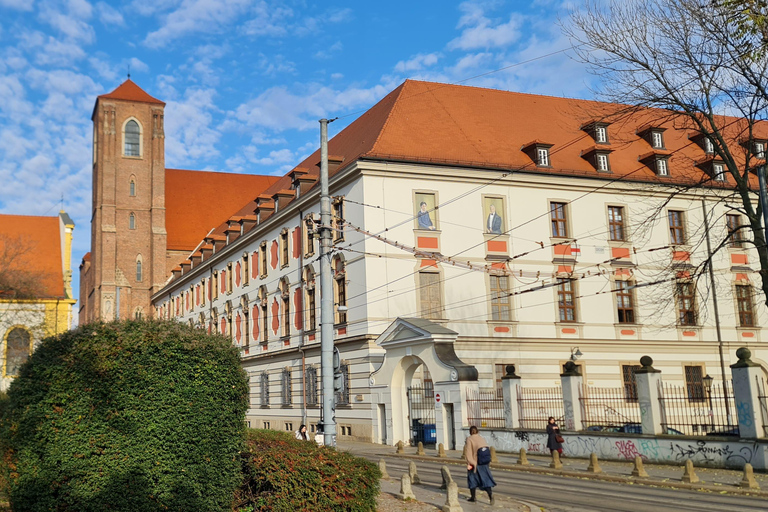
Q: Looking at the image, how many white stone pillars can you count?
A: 4